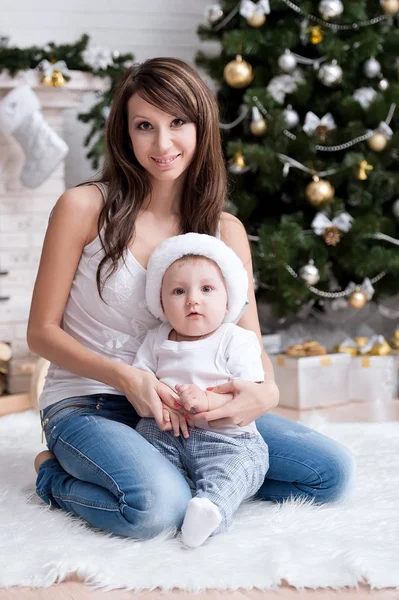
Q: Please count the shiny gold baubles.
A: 7